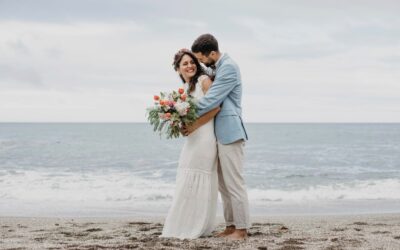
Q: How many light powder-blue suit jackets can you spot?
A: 1